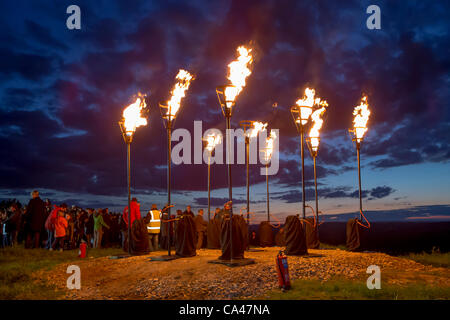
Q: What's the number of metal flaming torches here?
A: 9